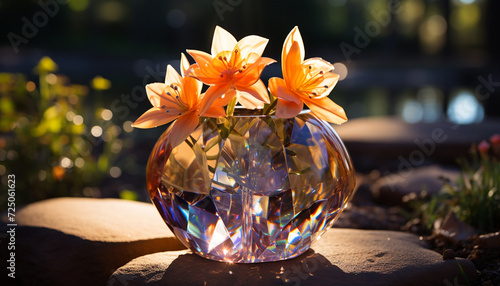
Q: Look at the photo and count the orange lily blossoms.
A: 3